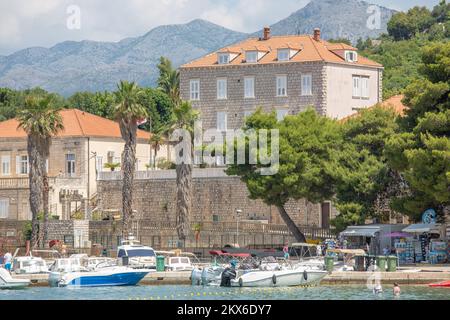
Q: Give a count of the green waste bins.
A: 4